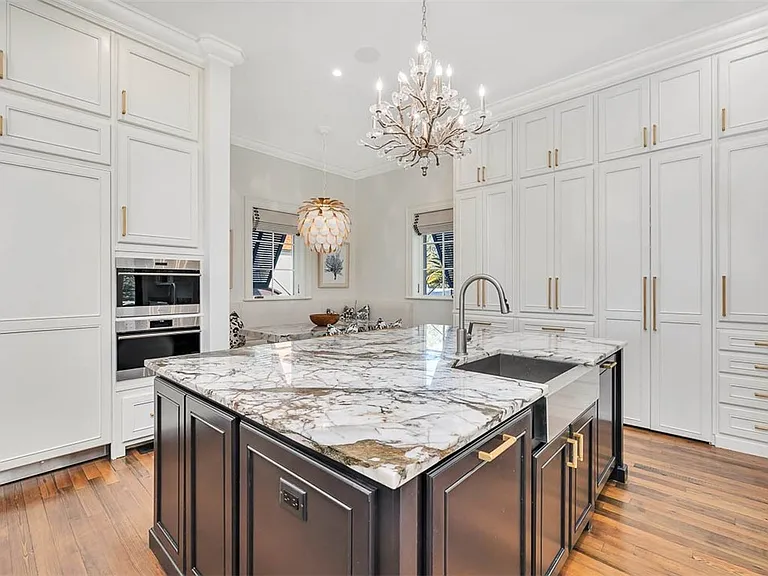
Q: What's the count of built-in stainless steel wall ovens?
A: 2